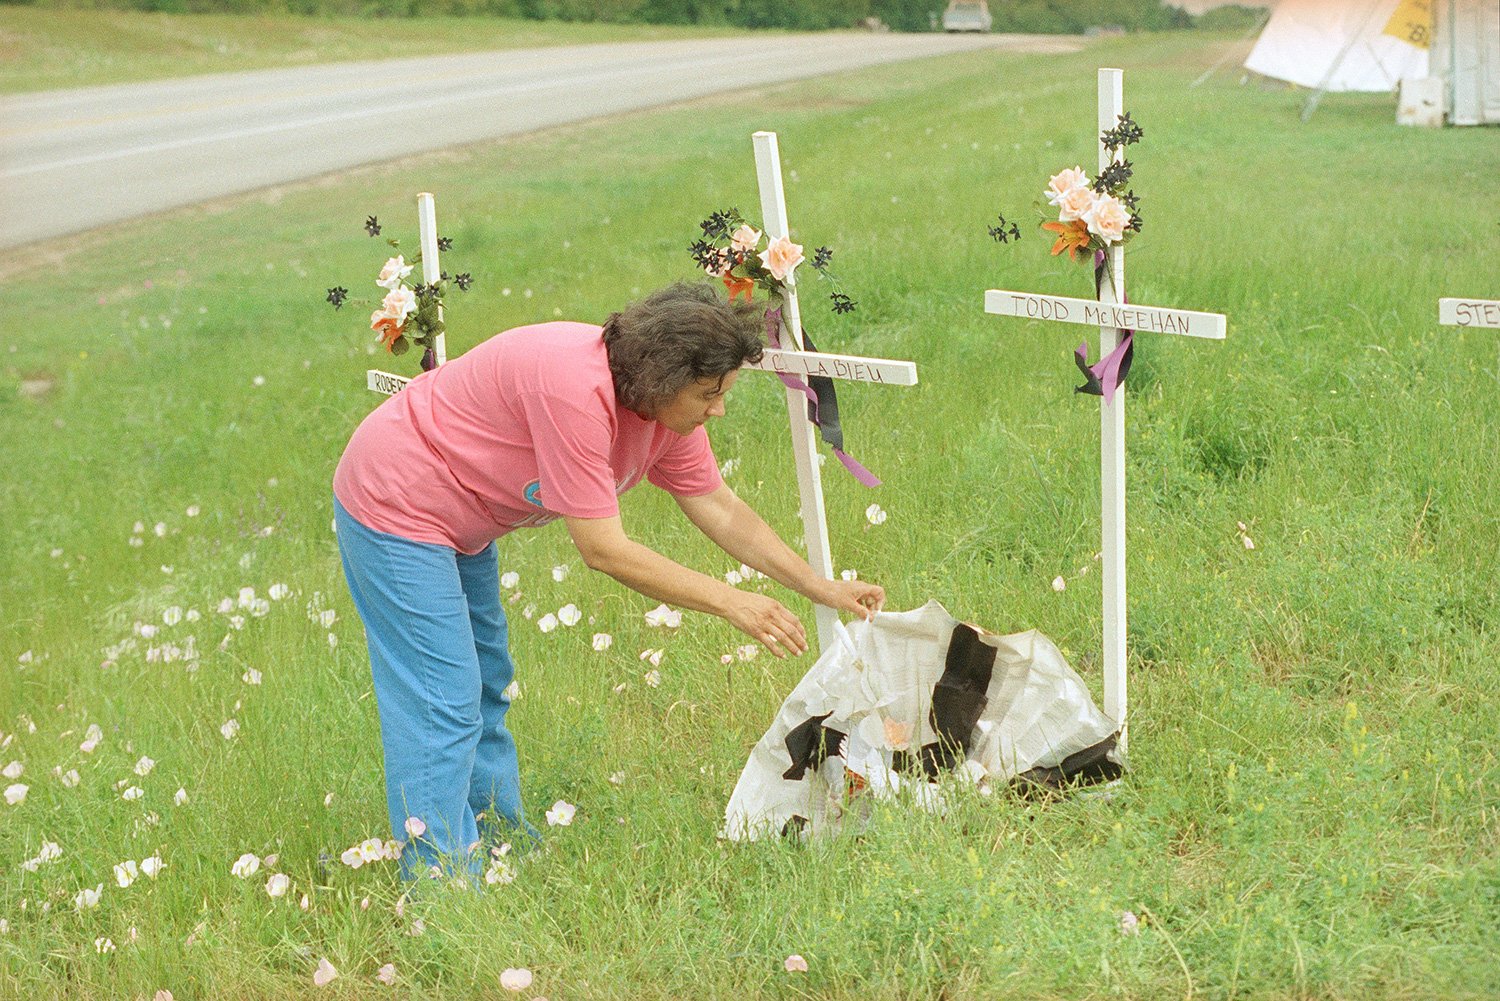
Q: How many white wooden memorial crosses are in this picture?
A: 4